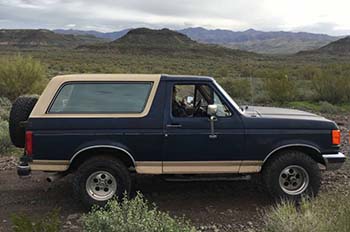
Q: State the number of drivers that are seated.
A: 0